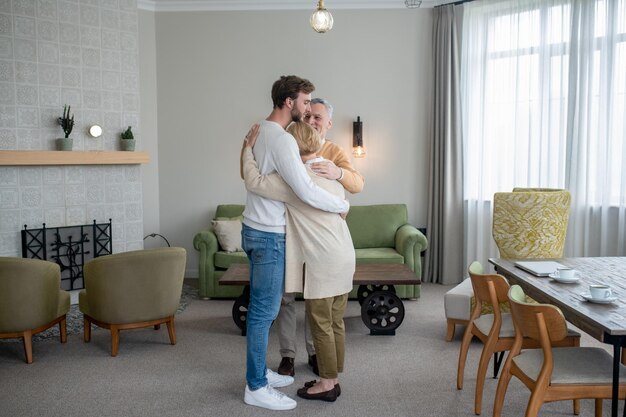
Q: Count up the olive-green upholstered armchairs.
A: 2